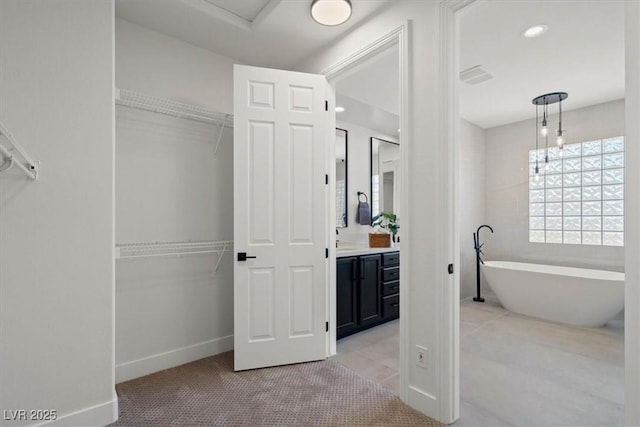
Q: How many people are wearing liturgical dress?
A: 0